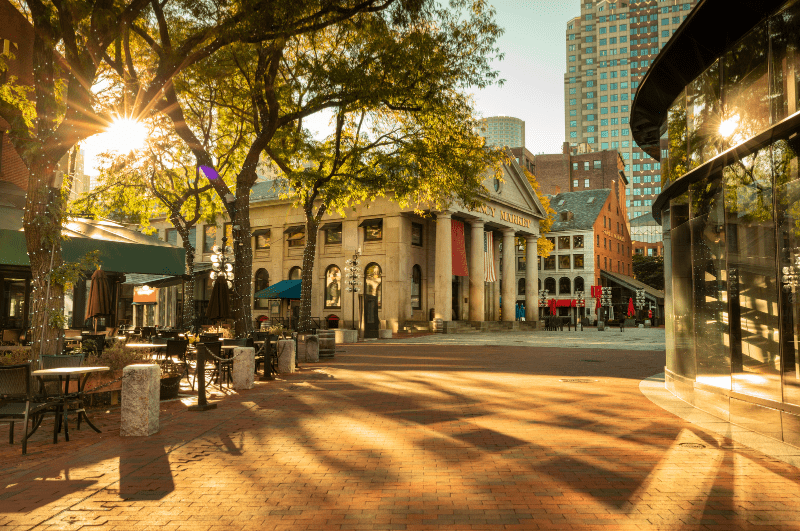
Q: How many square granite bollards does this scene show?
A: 4